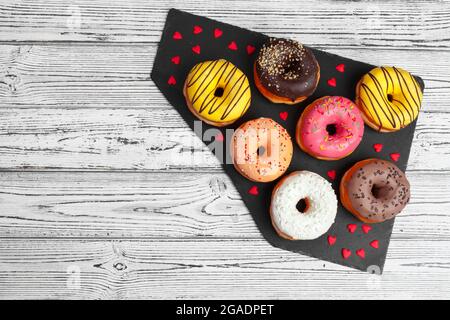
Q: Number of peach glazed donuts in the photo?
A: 1